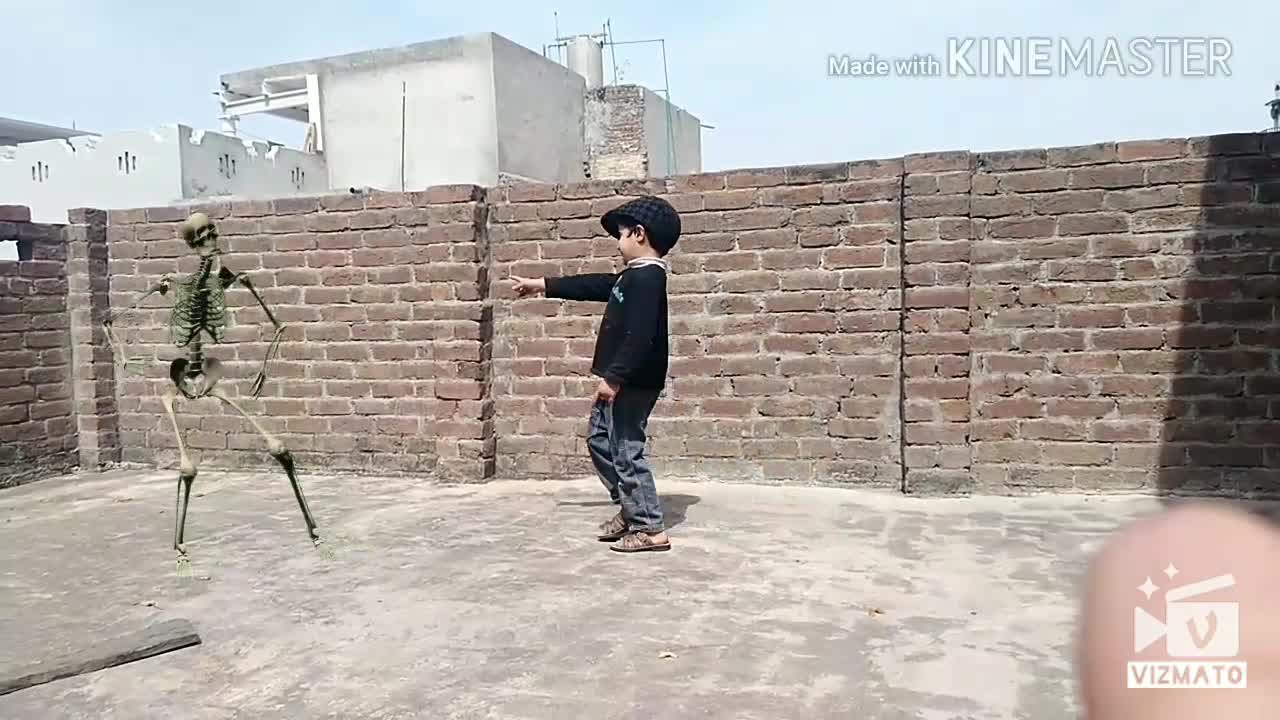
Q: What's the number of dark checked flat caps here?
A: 1